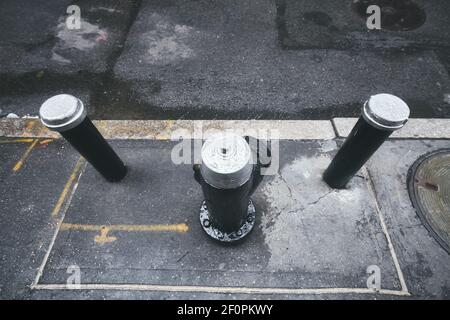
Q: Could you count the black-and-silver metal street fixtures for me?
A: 3